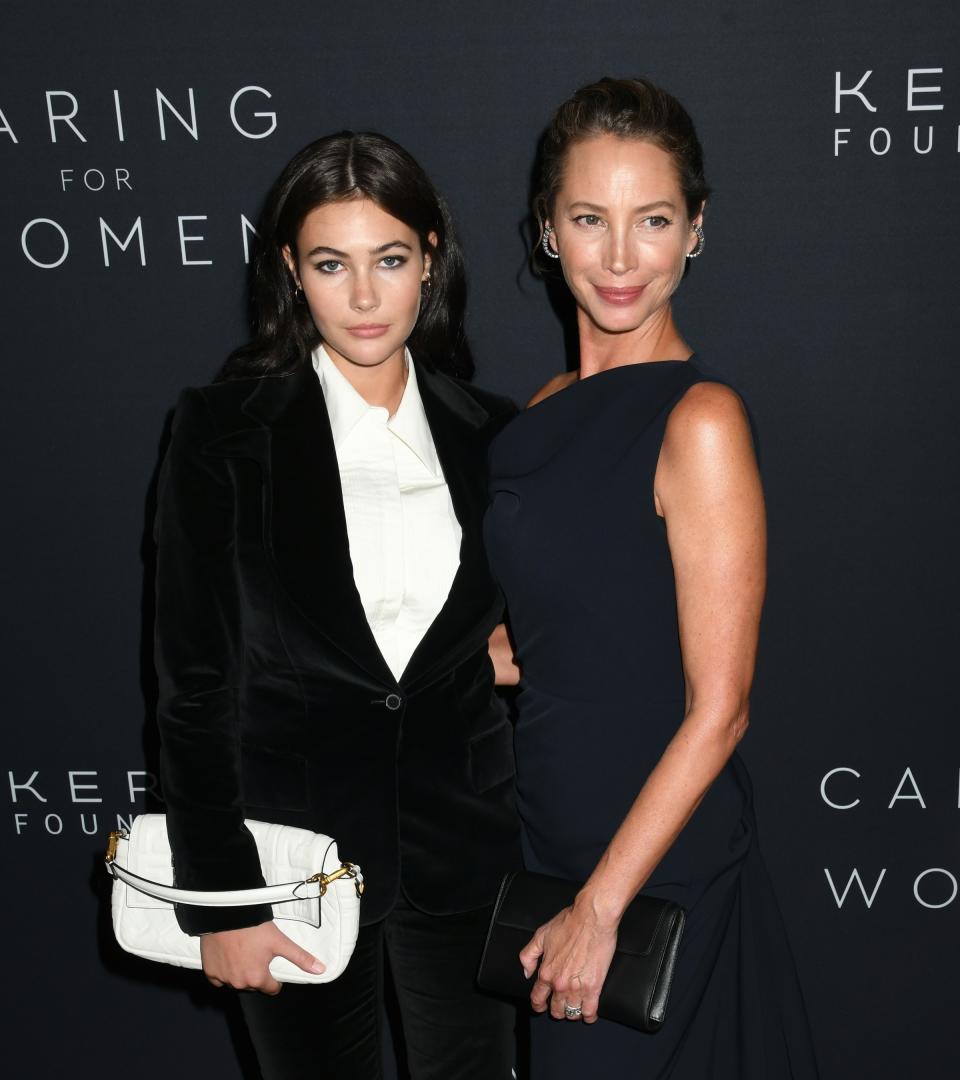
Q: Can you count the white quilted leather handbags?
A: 1